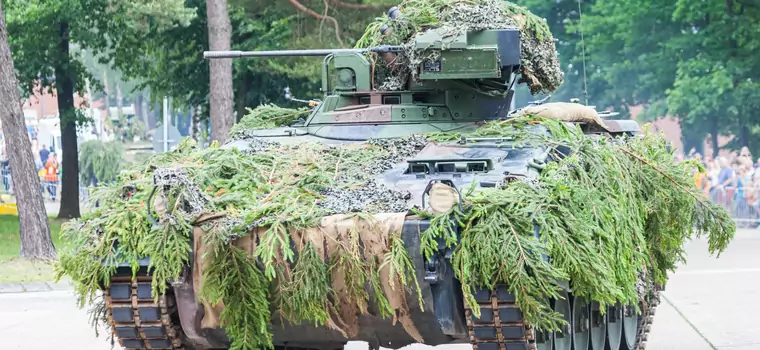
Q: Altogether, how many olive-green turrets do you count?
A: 1